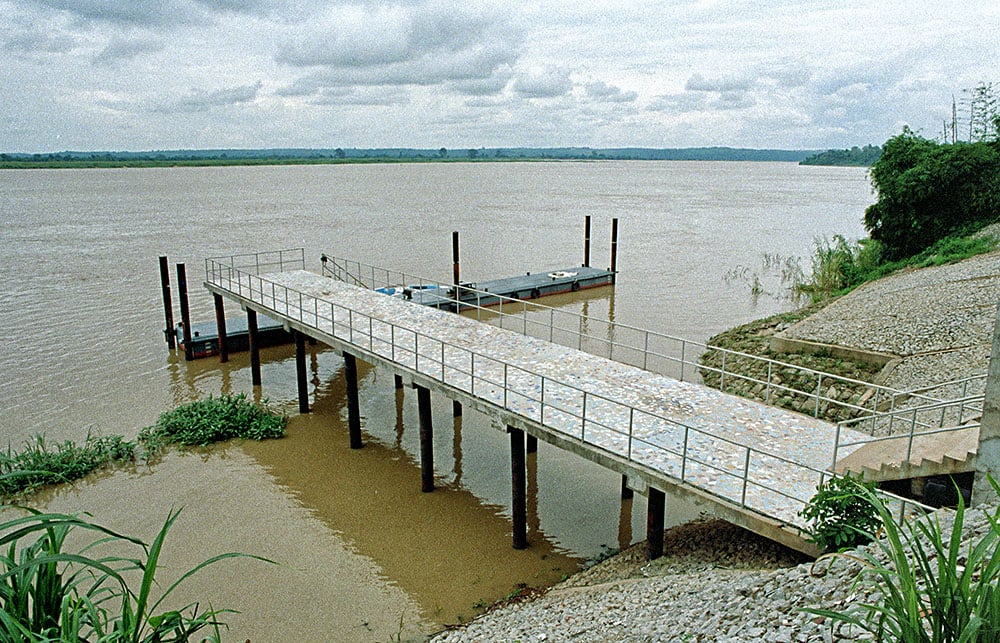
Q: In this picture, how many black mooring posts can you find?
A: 5